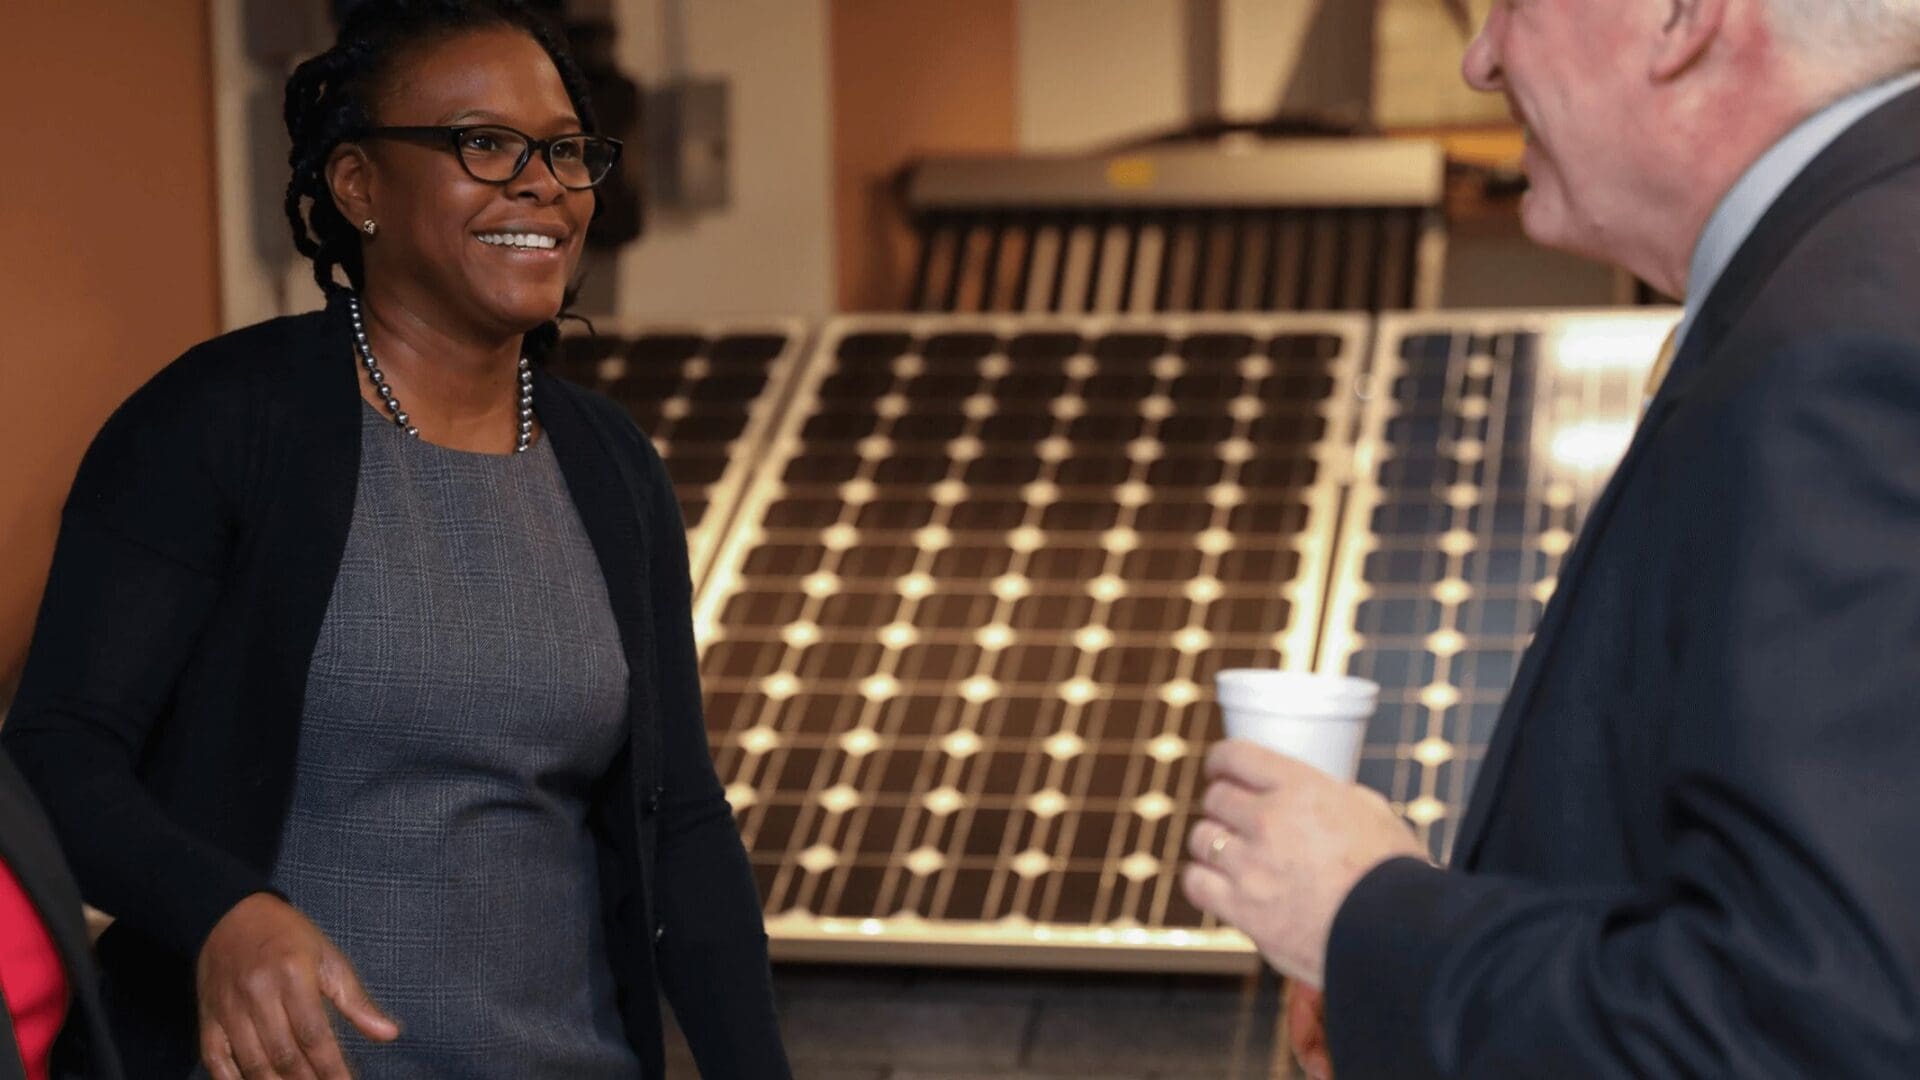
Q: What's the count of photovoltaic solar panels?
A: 3